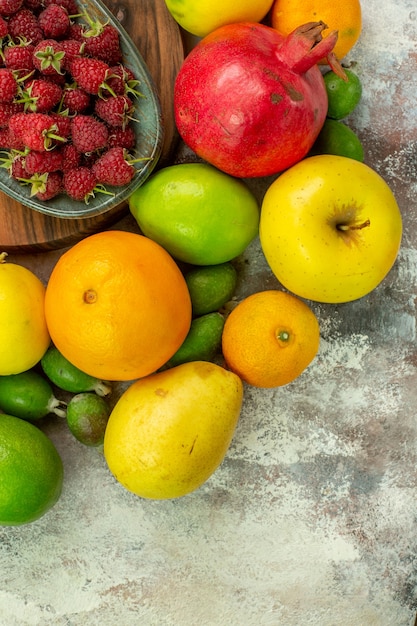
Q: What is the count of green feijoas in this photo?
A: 7